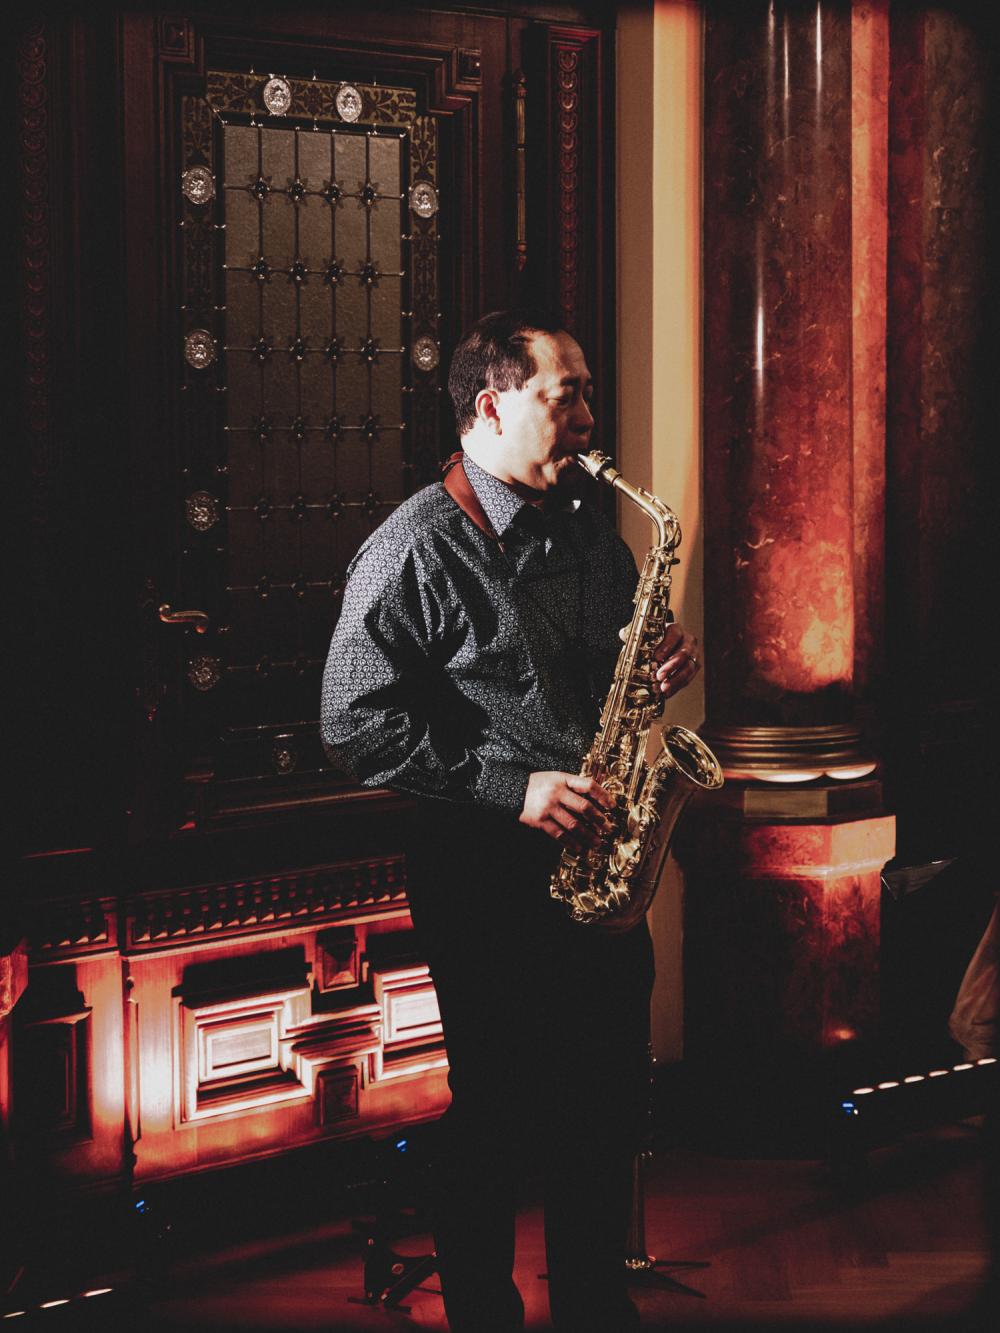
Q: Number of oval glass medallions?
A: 9